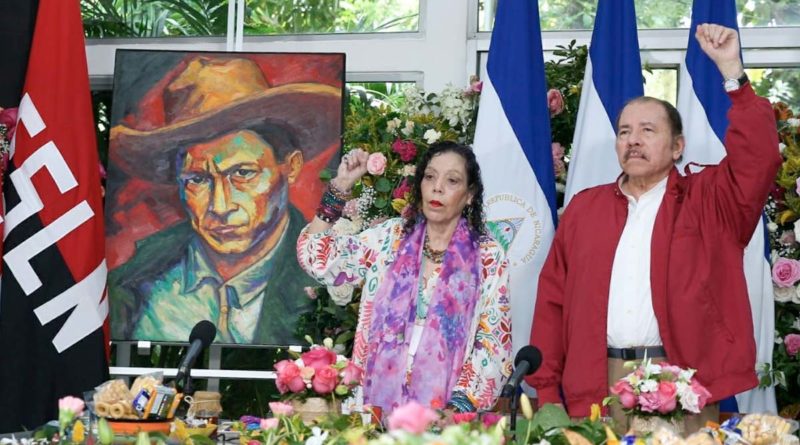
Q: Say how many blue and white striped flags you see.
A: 3